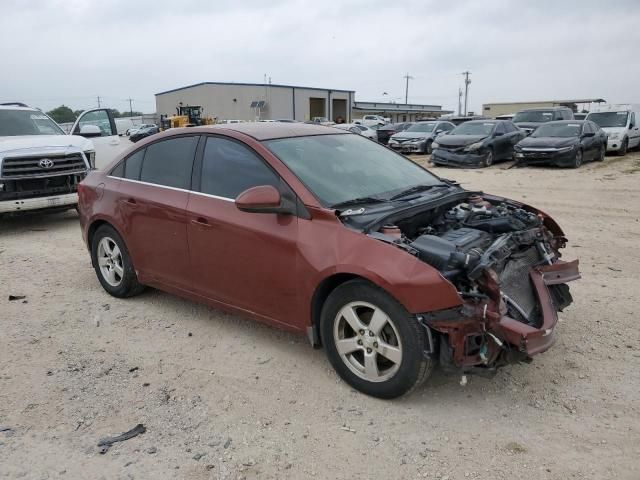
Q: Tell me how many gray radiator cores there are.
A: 1